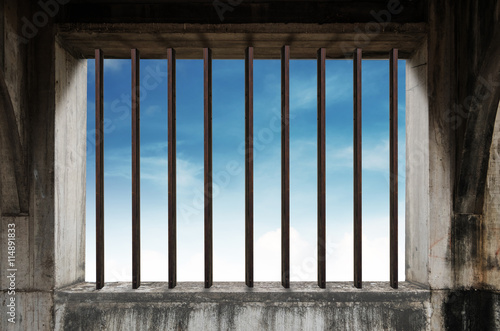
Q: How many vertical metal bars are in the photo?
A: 9